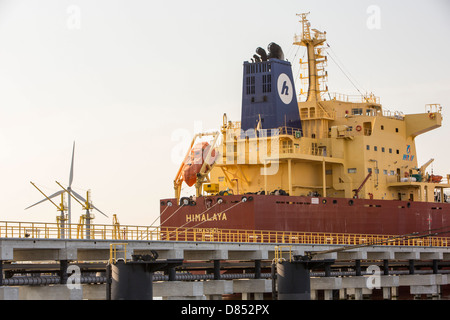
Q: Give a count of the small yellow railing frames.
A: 2